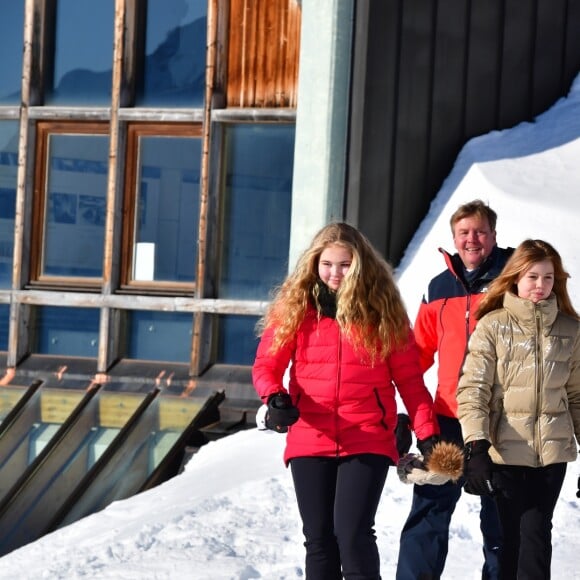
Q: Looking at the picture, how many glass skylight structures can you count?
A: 4